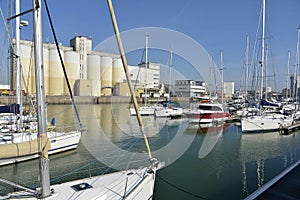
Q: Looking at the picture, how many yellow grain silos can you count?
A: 7